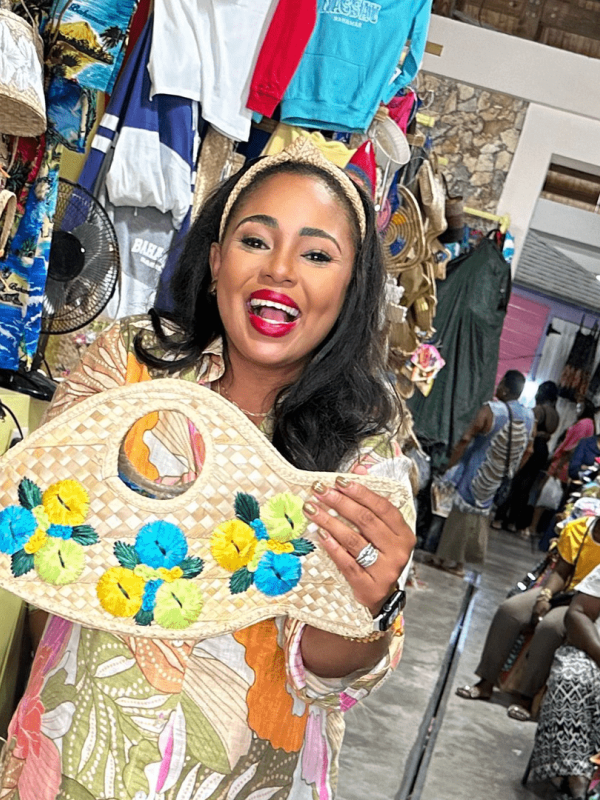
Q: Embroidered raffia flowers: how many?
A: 9